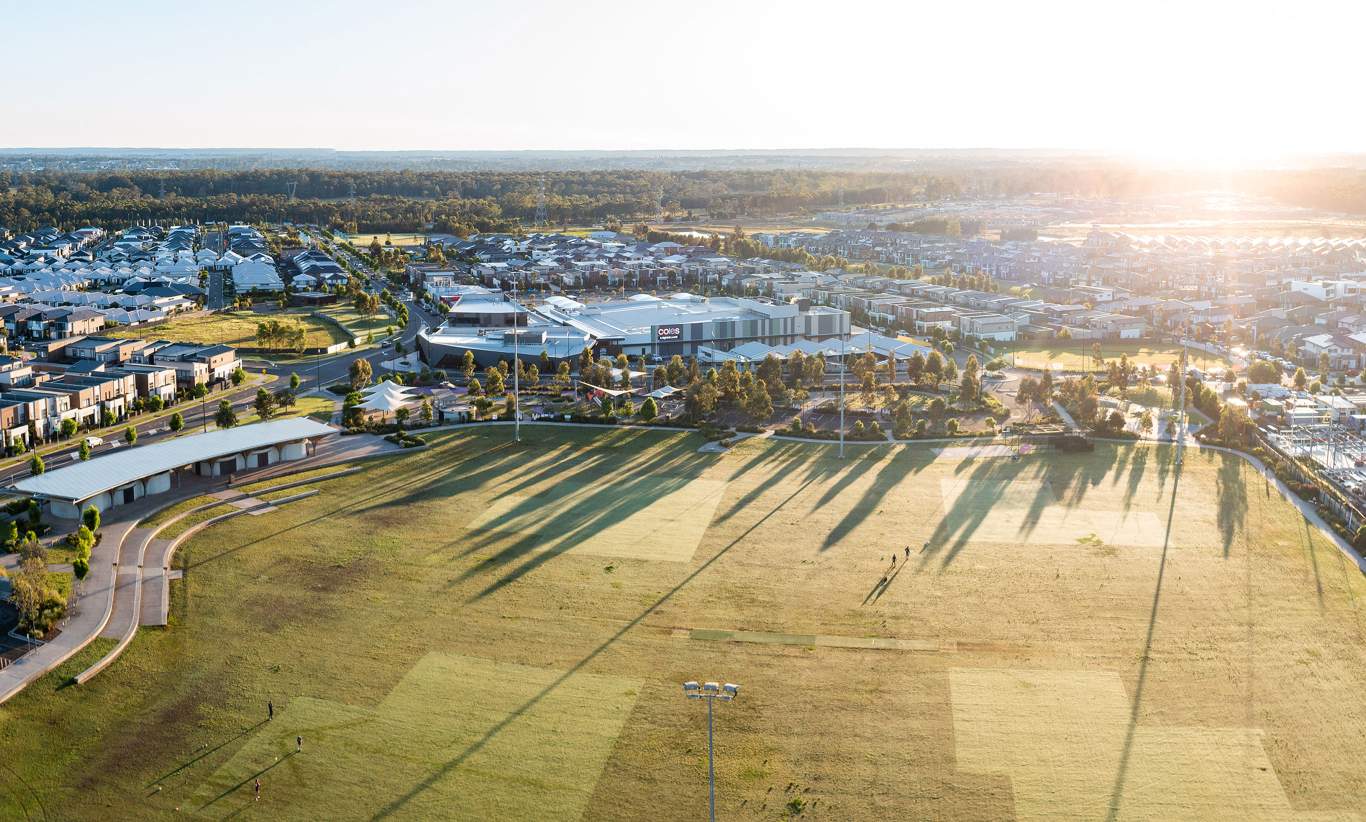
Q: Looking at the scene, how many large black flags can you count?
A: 0